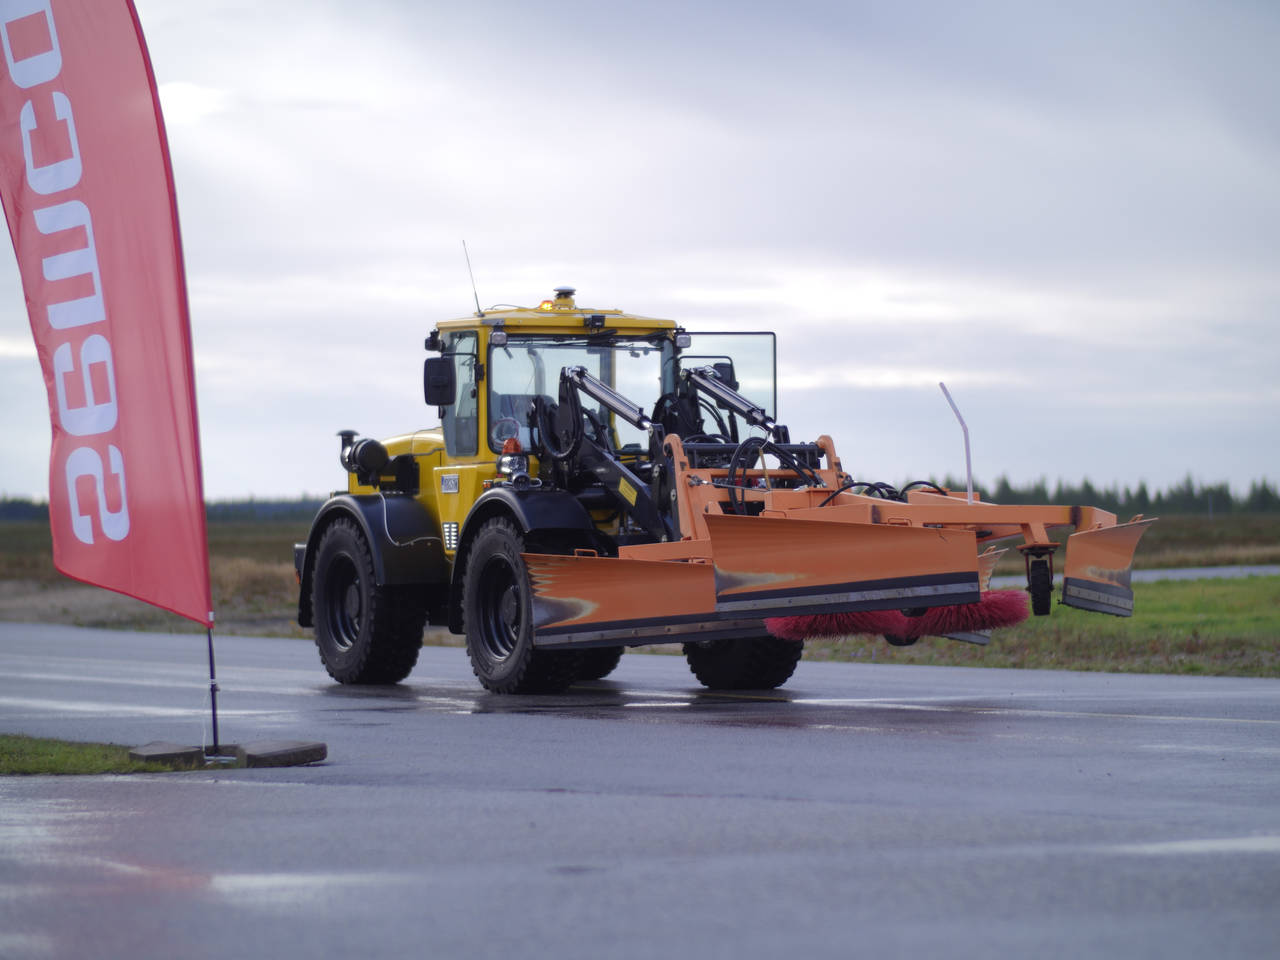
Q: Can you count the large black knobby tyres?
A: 4